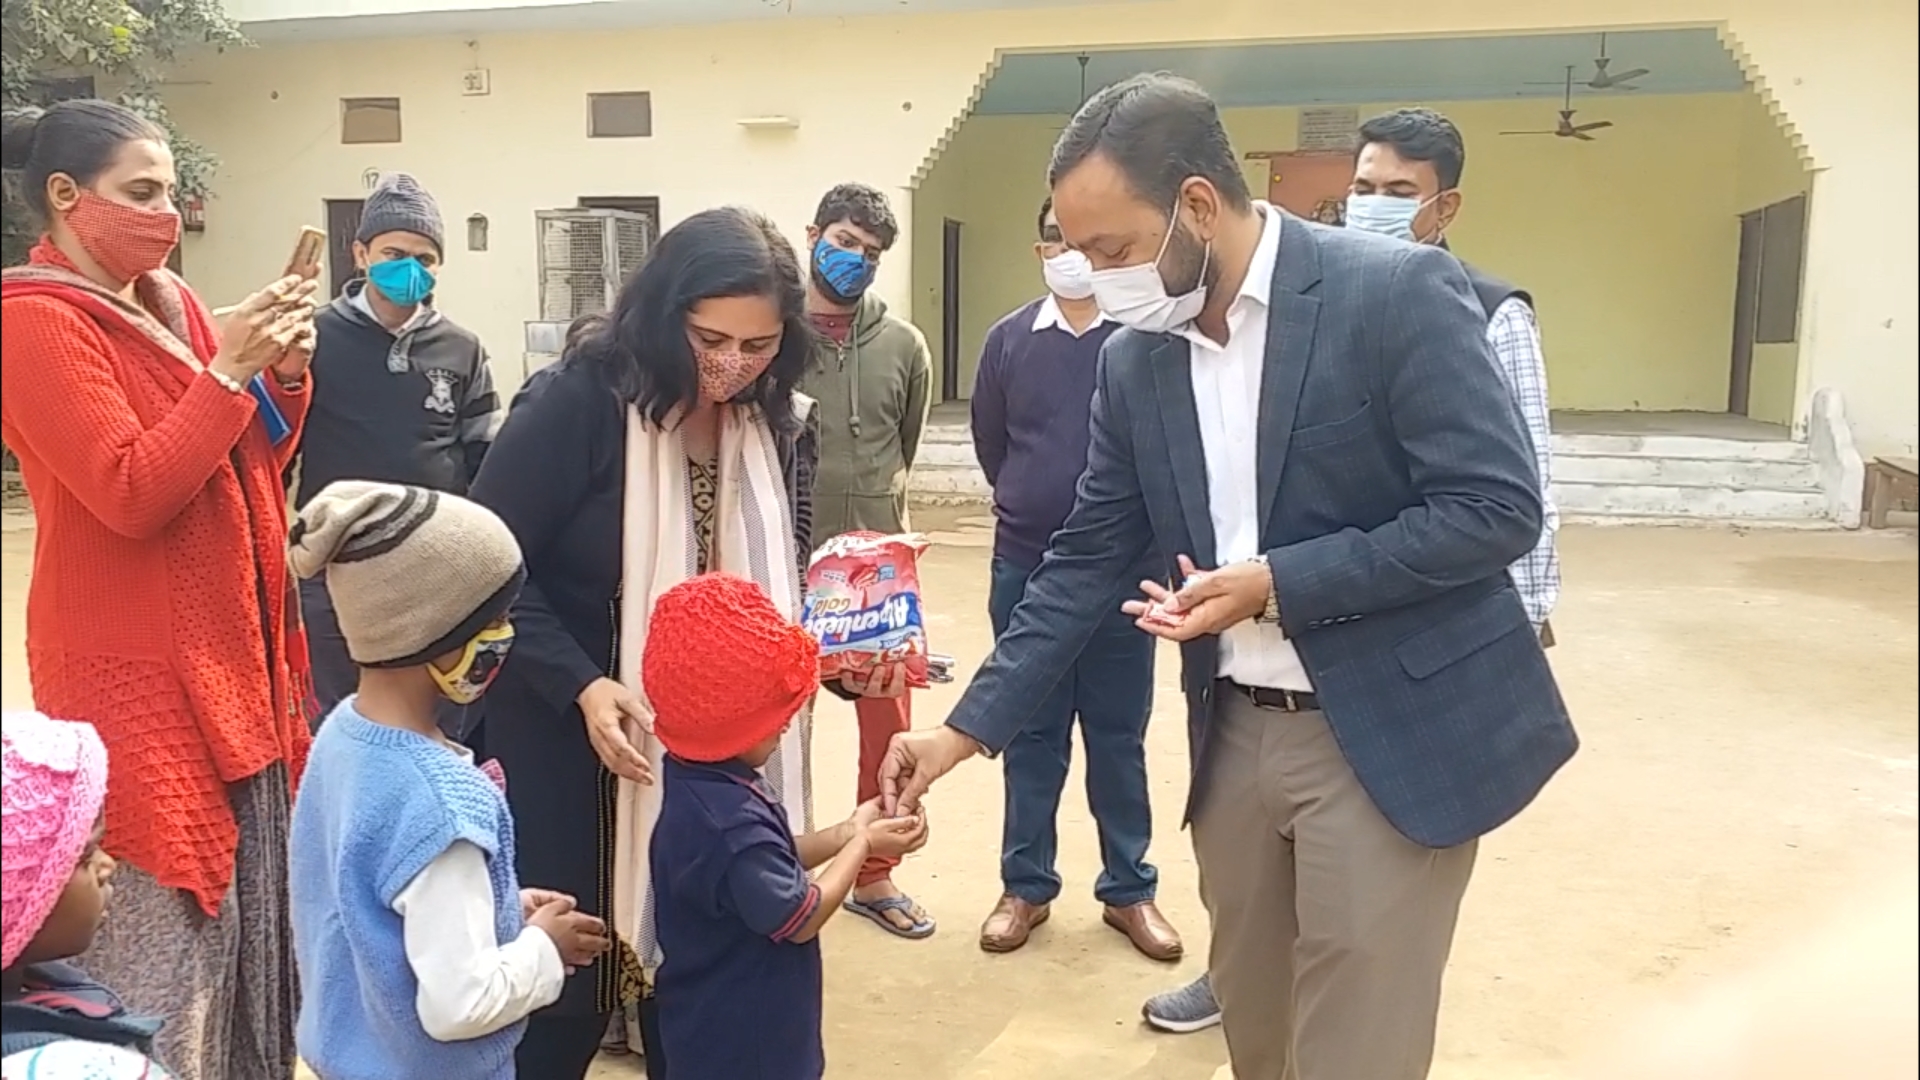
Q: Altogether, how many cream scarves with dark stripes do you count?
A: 1